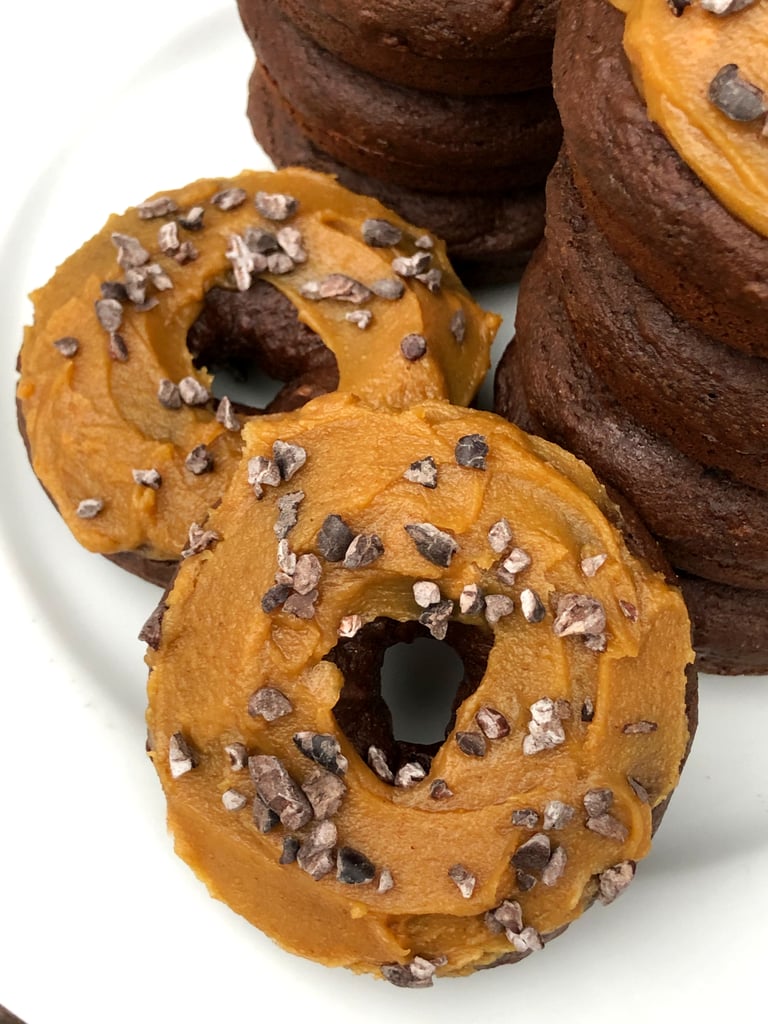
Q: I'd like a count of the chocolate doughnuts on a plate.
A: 9